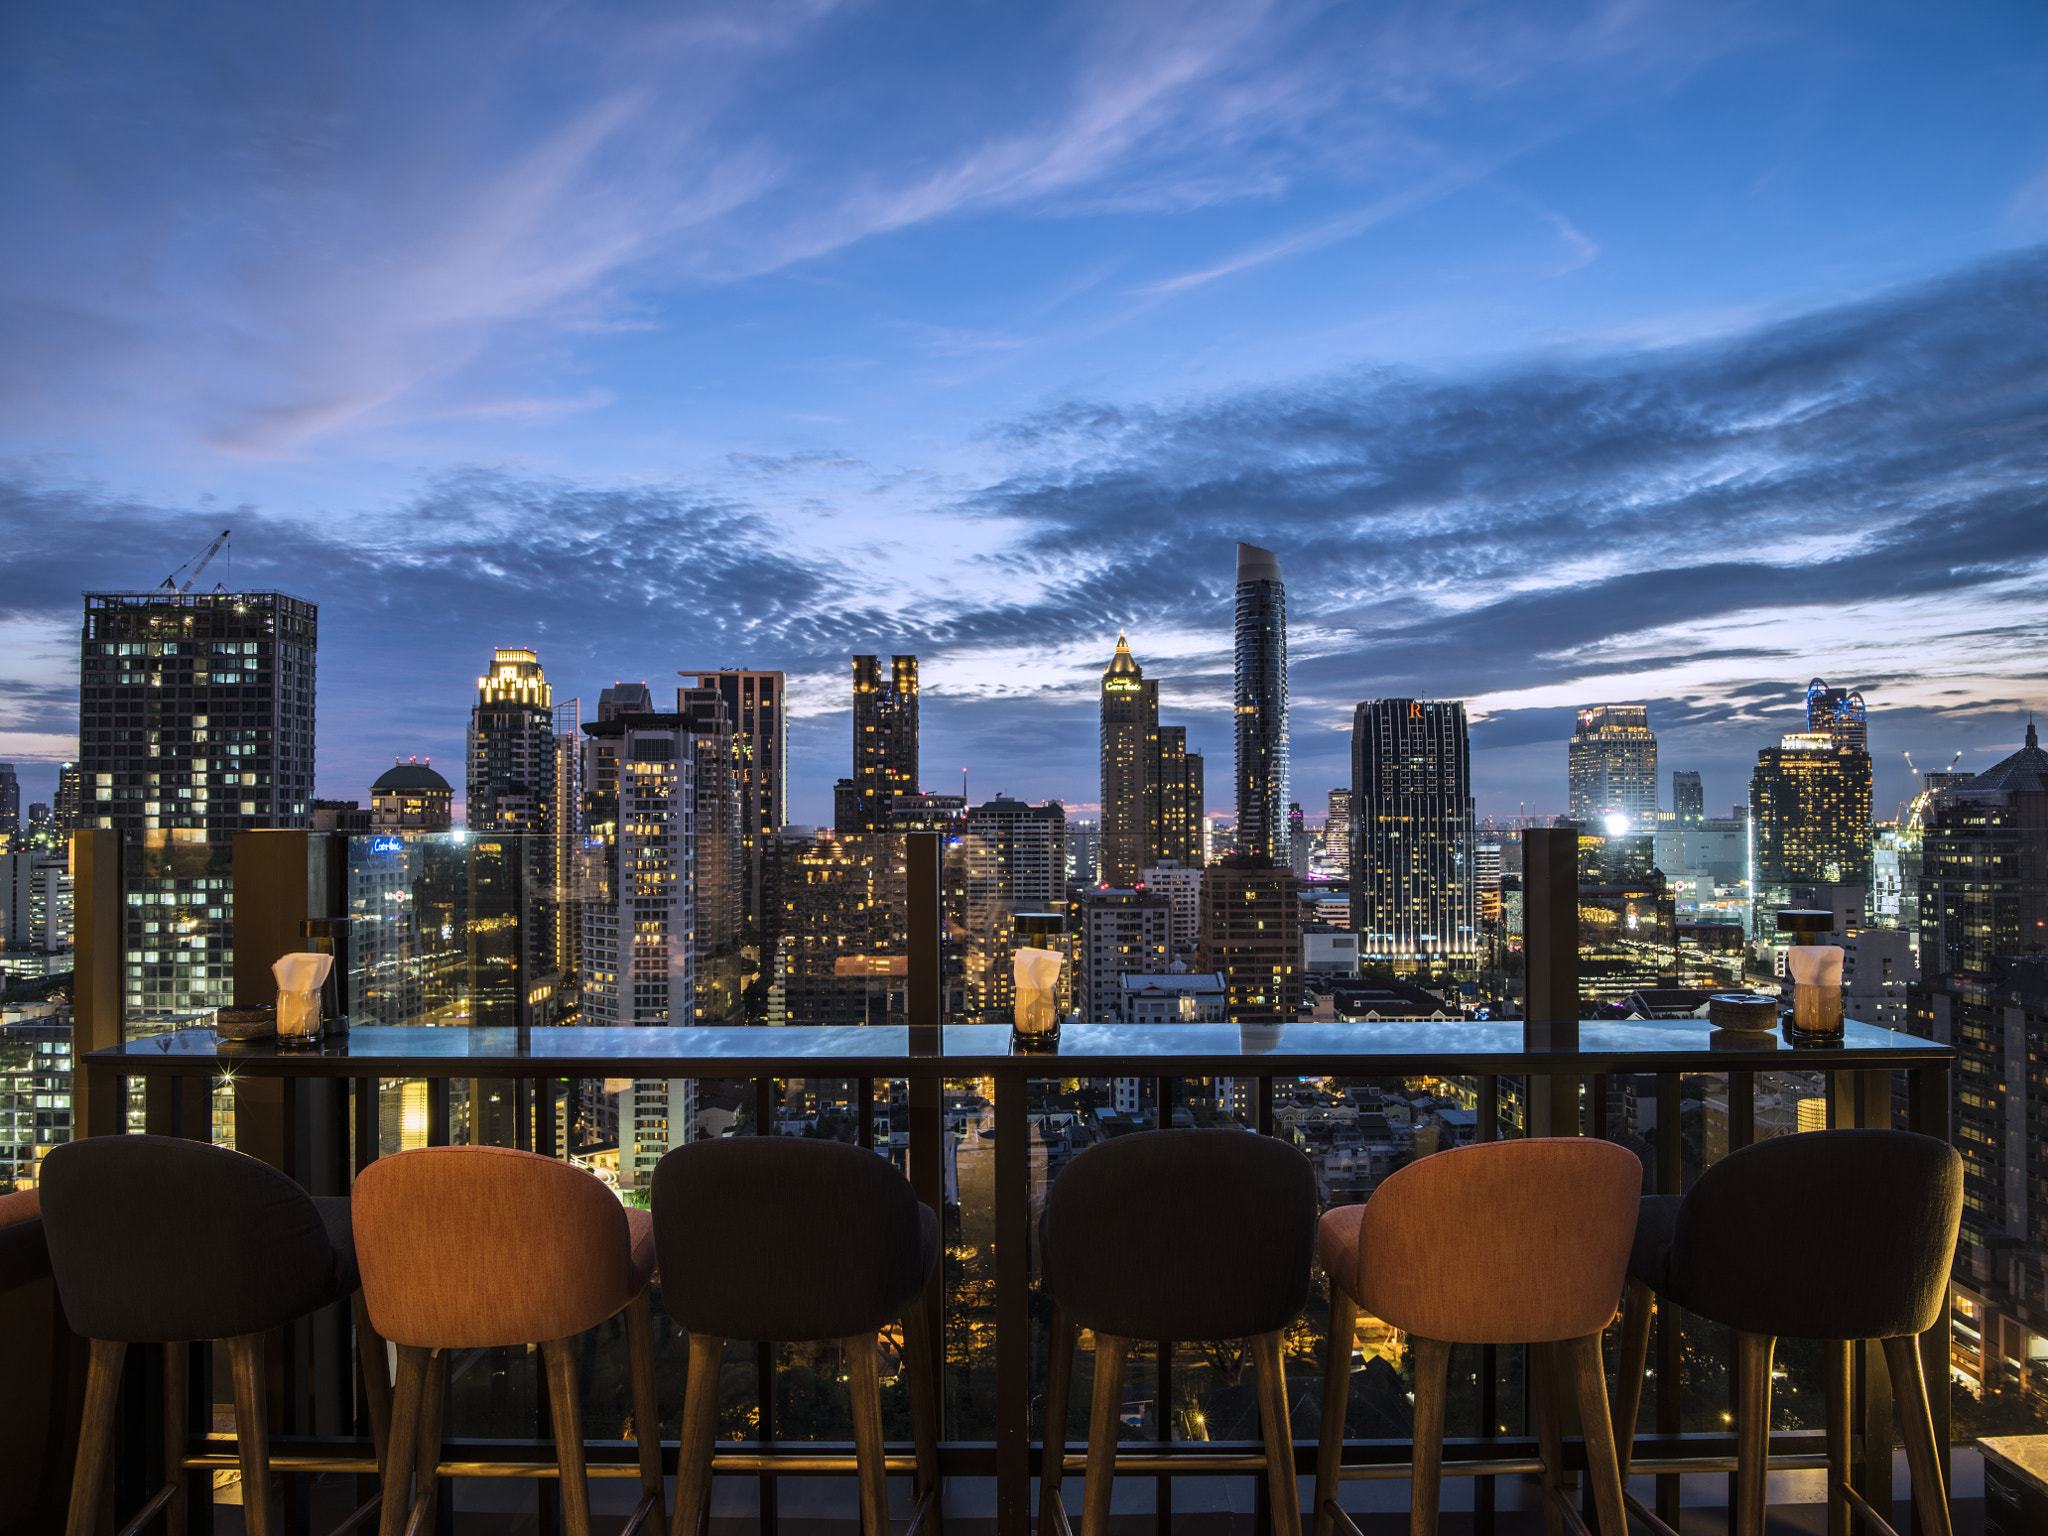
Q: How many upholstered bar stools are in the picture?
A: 6